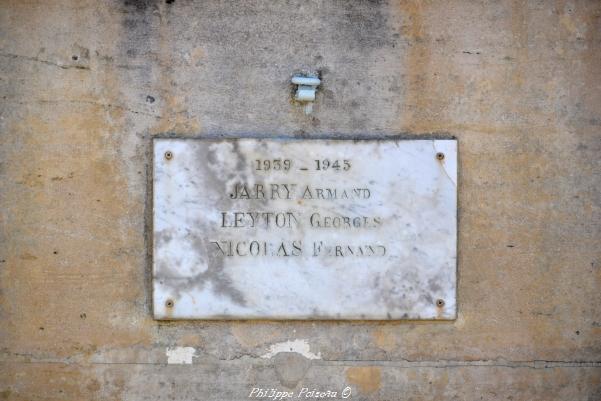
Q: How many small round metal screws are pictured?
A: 4